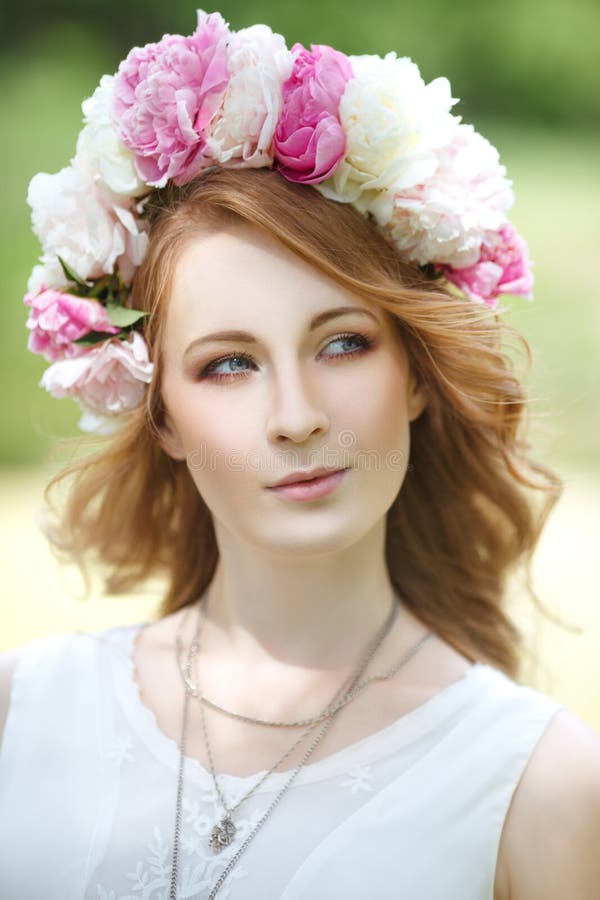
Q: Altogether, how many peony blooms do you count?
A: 10